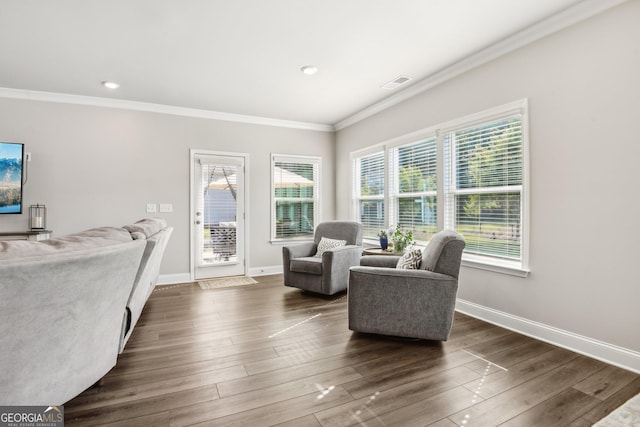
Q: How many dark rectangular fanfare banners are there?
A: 0